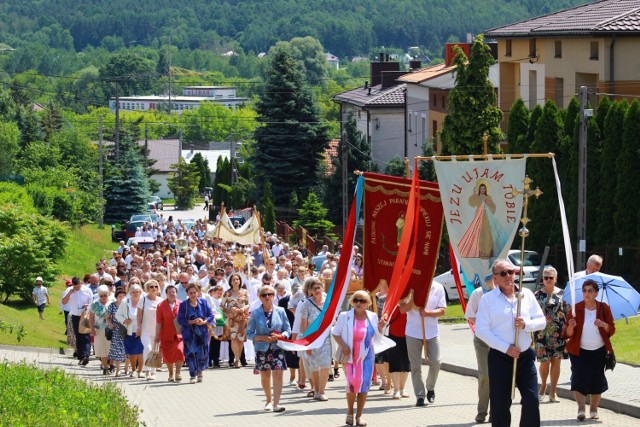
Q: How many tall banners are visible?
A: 2